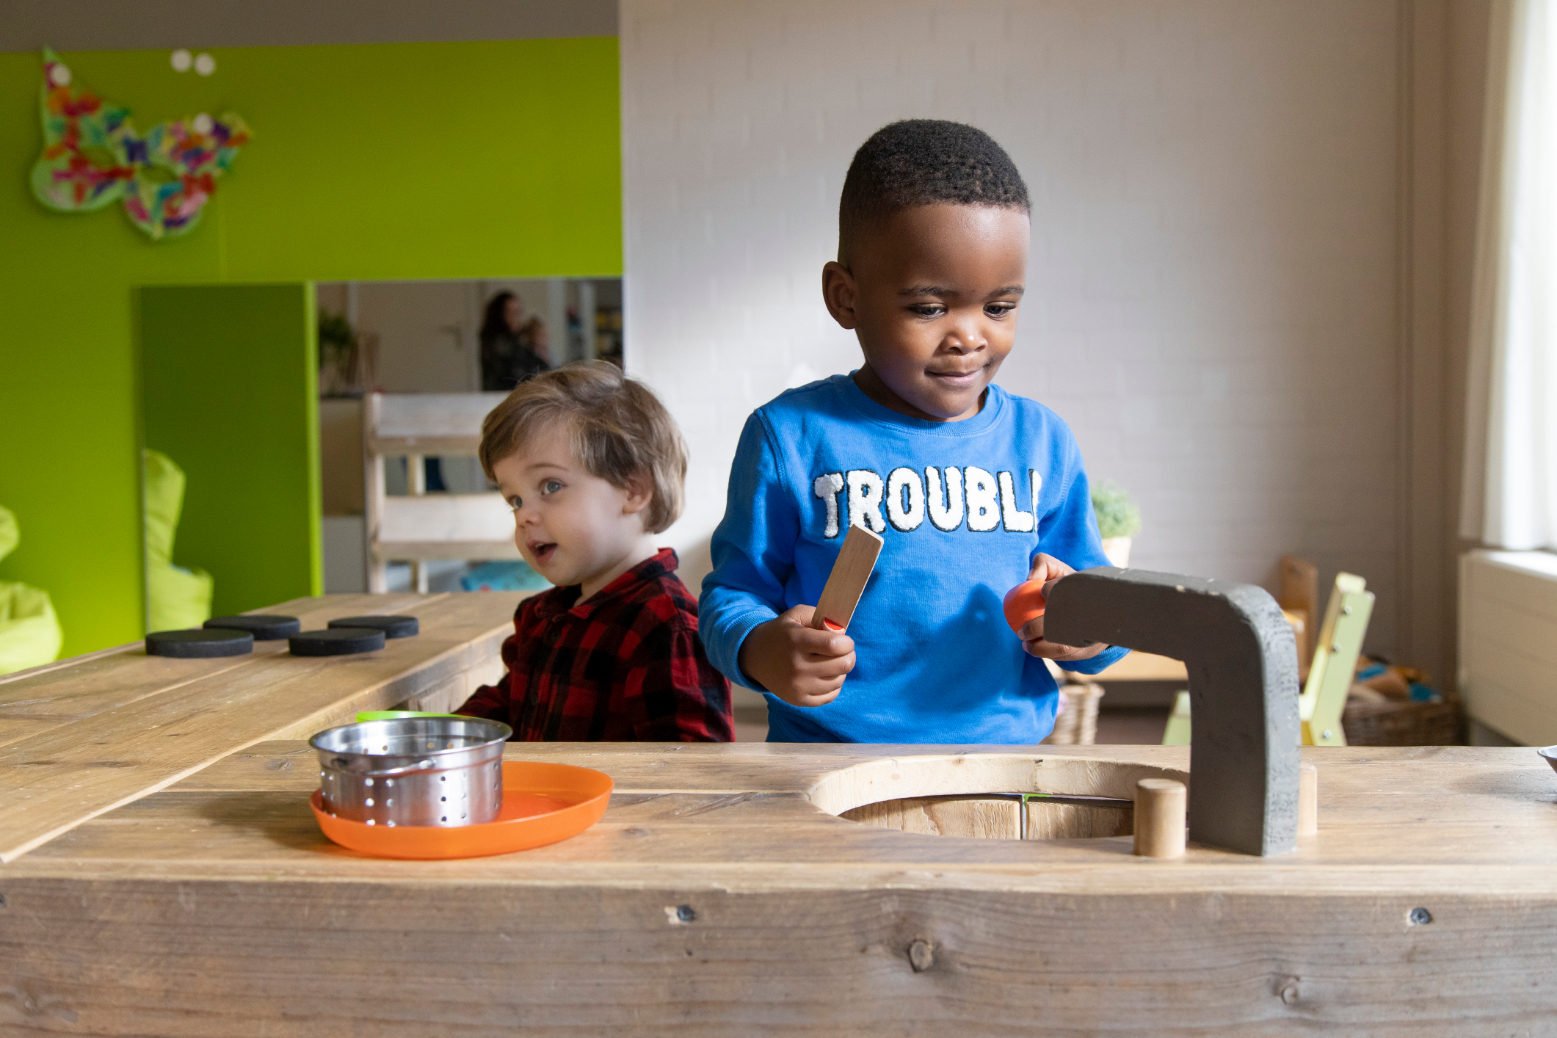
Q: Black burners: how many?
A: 4